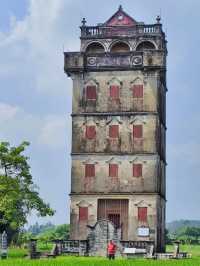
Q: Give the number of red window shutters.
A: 11